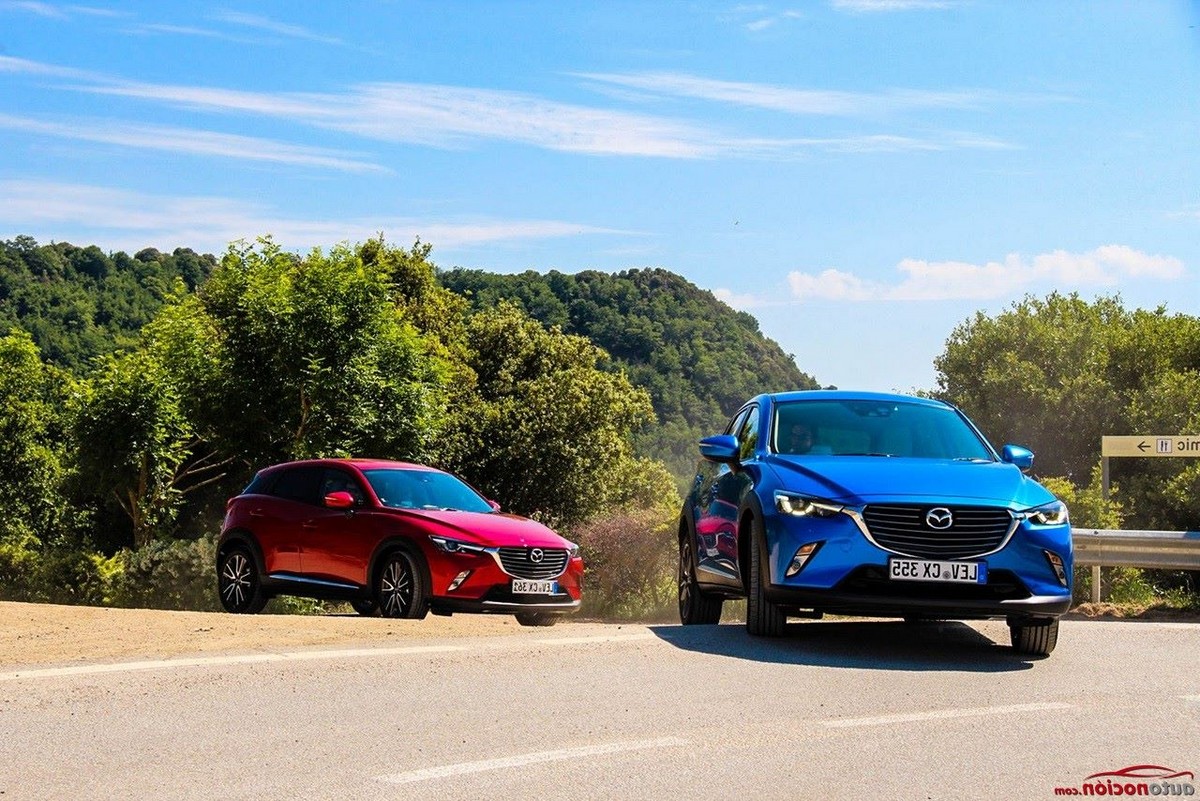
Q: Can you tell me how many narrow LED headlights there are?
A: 4